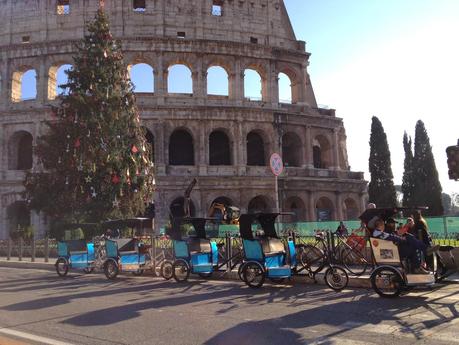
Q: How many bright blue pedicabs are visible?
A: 4